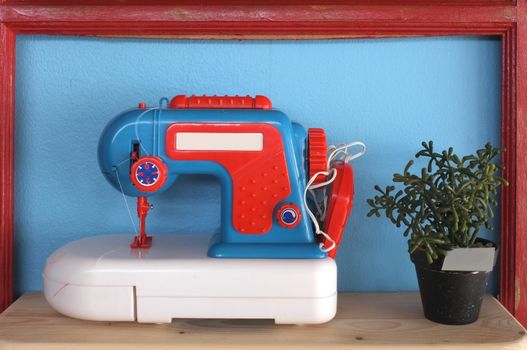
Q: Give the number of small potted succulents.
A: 1